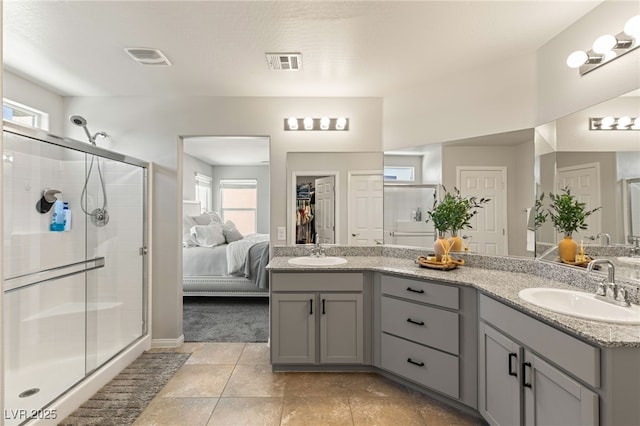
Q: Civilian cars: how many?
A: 0